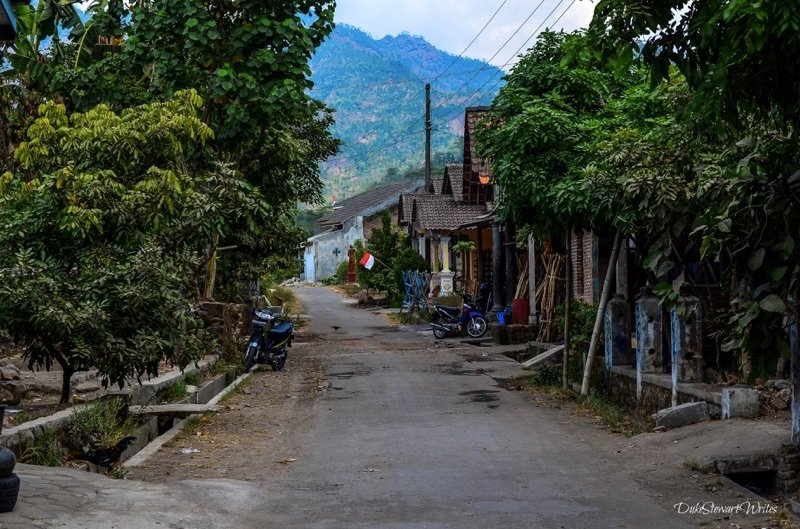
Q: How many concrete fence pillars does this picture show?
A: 3